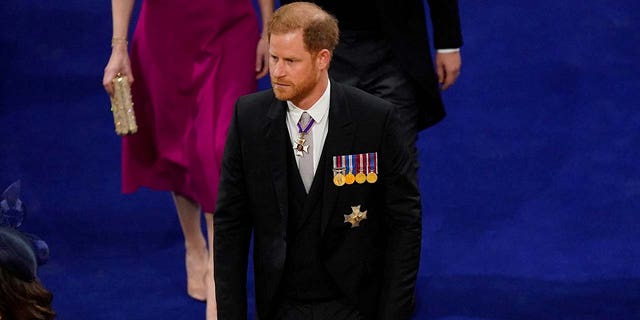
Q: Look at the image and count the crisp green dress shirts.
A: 0